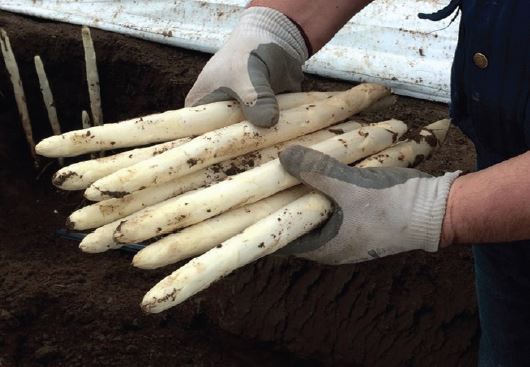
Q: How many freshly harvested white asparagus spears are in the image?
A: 8